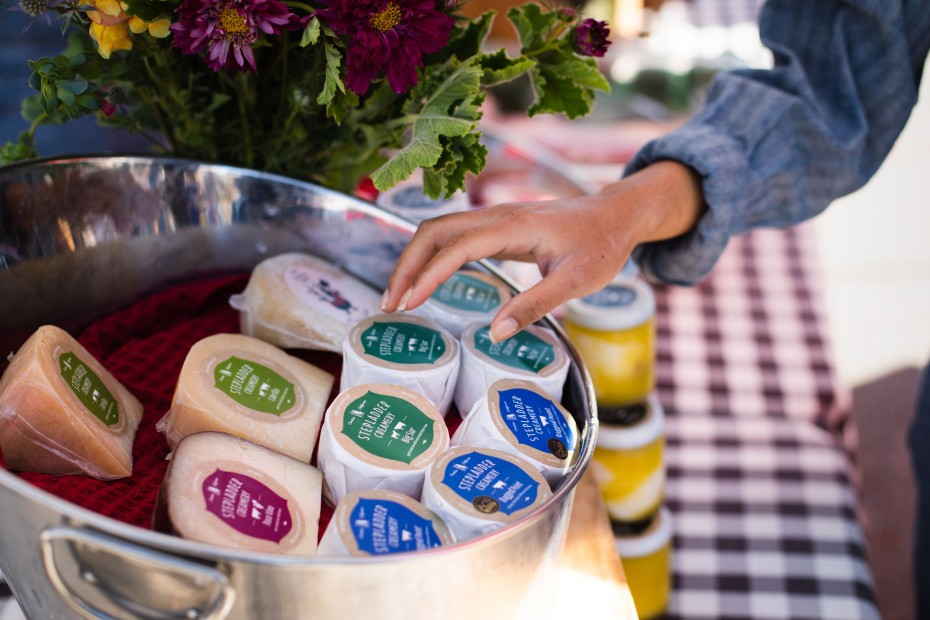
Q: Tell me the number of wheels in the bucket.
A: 7